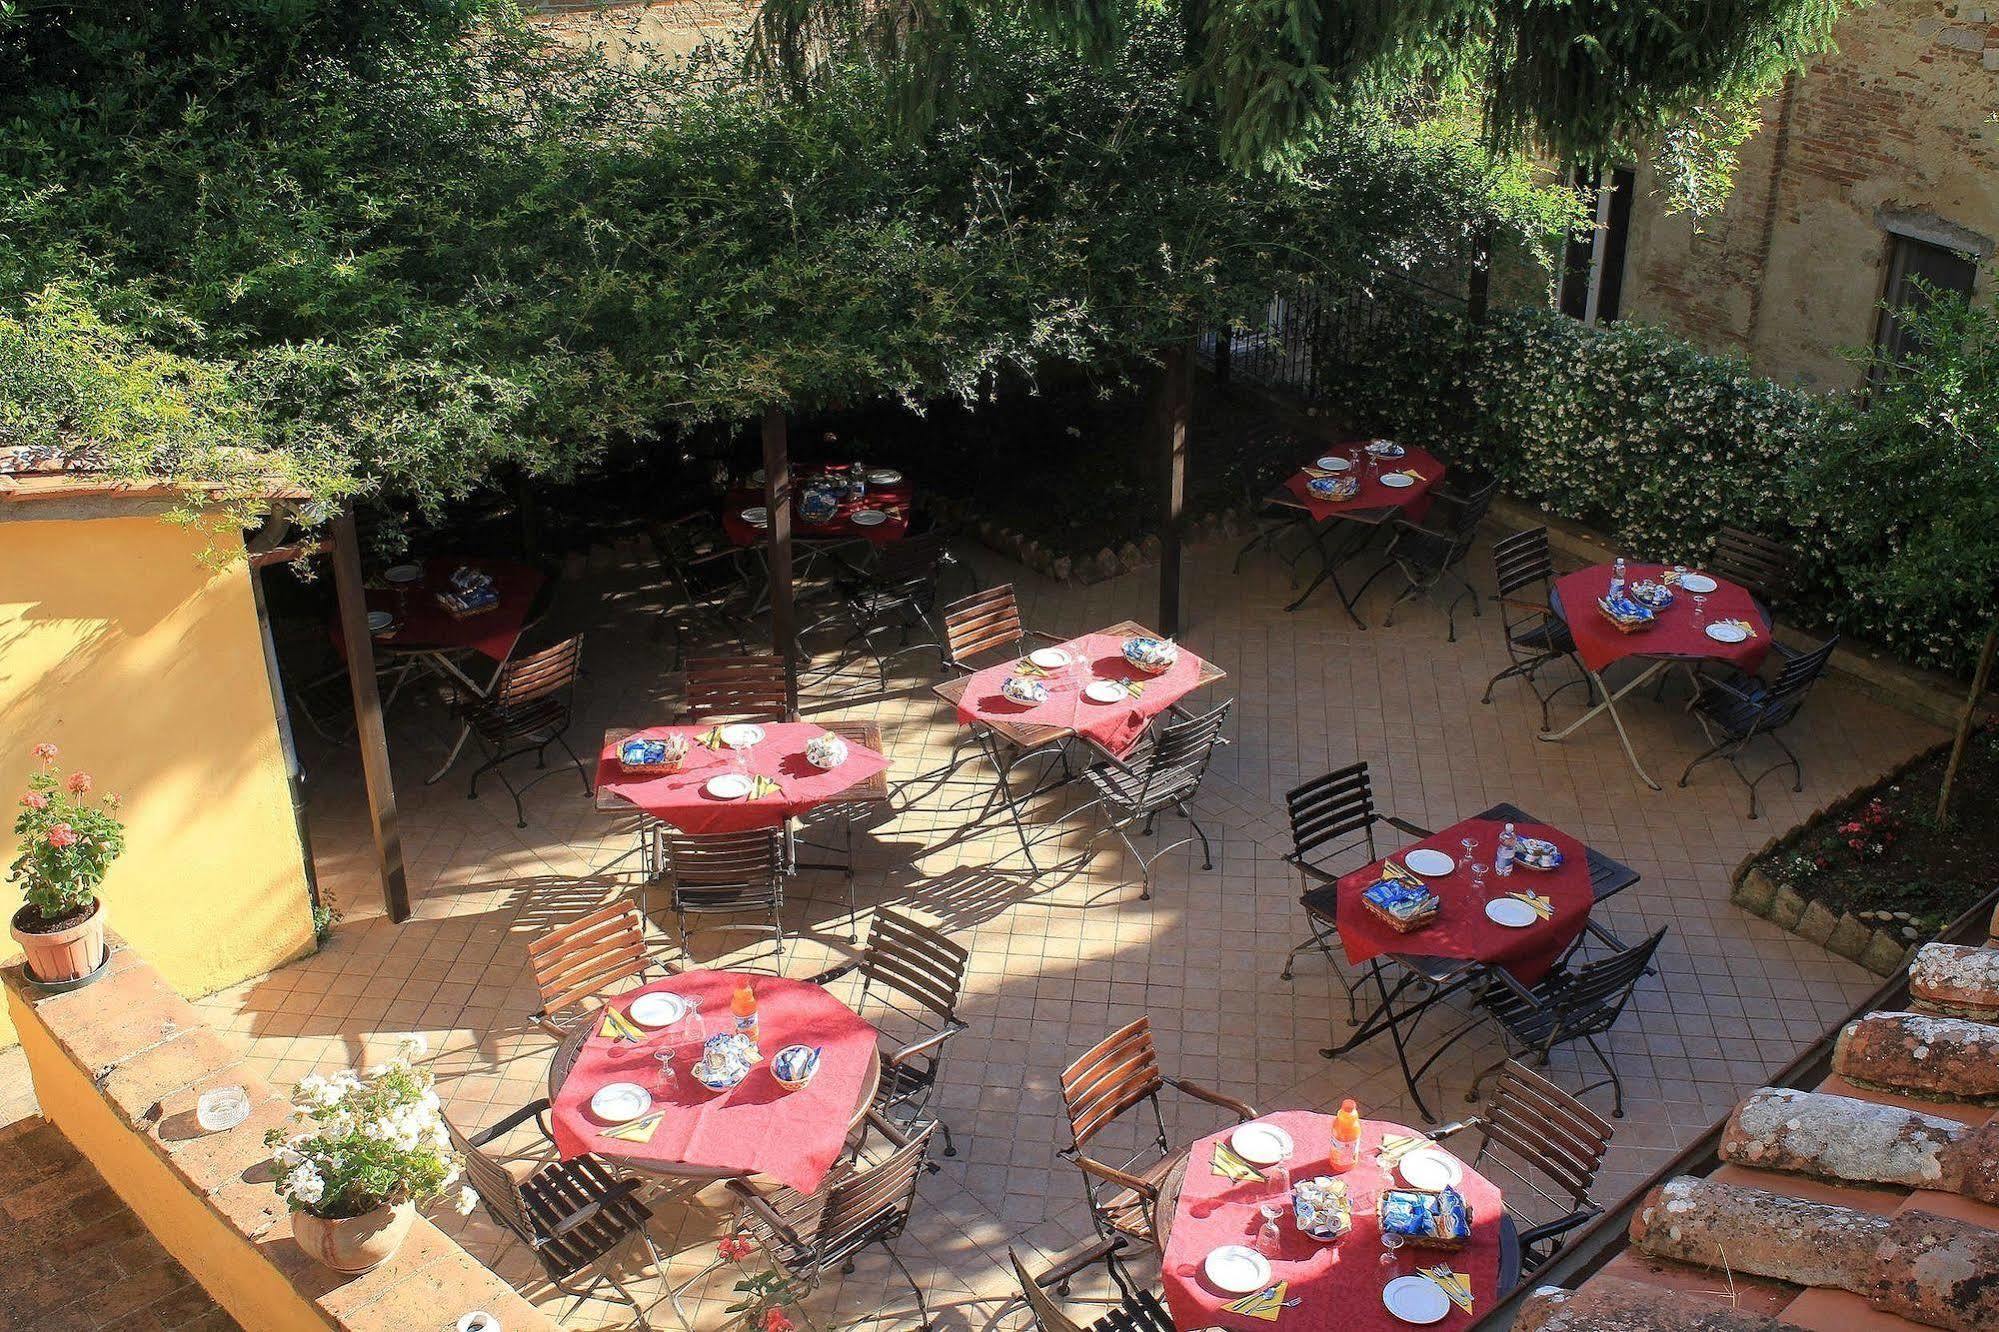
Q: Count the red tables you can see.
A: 9